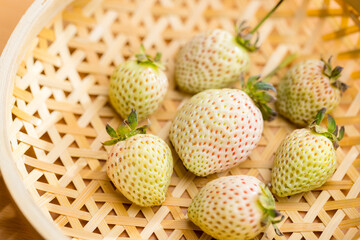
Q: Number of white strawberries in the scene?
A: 7